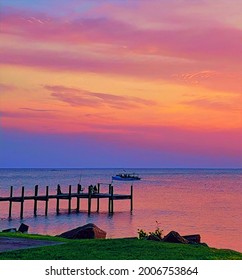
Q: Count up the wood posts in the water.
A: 12